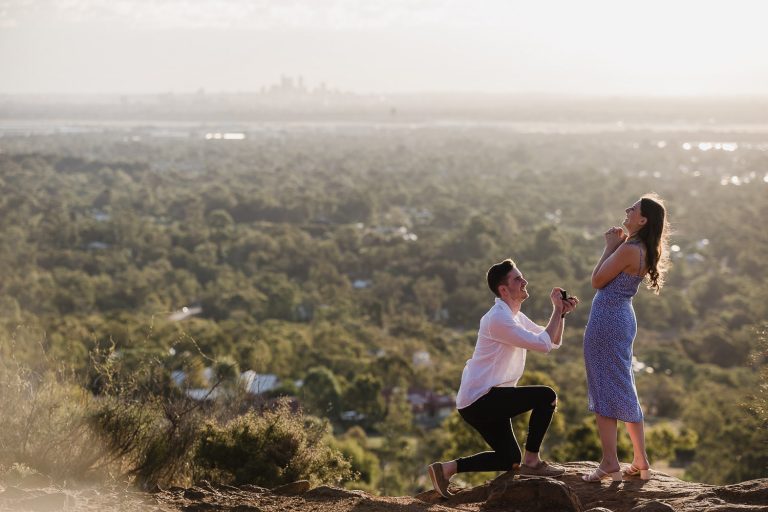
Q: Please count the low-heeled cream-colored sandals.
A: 2